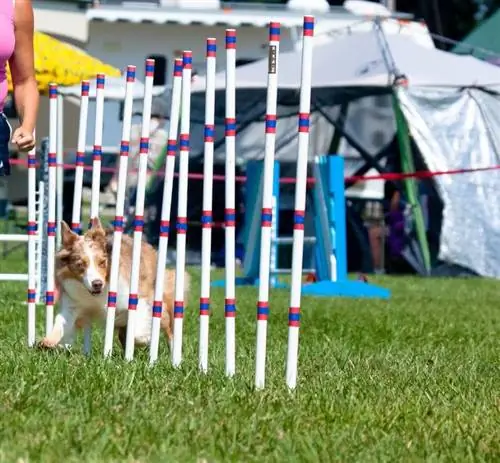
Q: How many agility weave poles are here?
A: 12